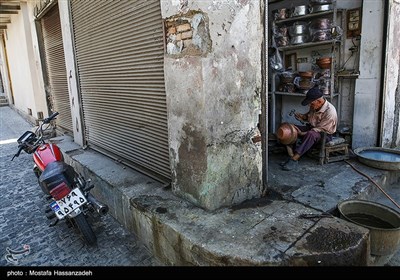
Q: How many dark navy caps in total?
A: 1